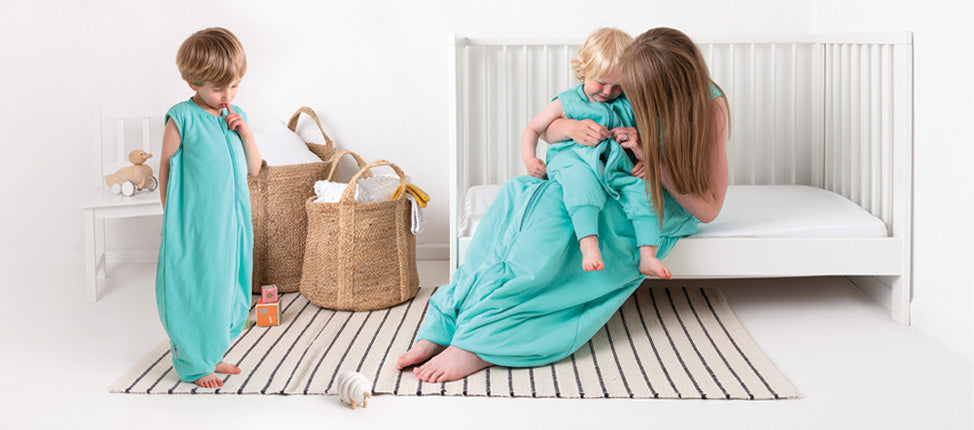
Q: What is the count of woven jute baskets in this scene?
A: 2